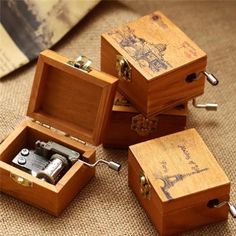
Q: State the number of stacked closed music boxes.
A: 2